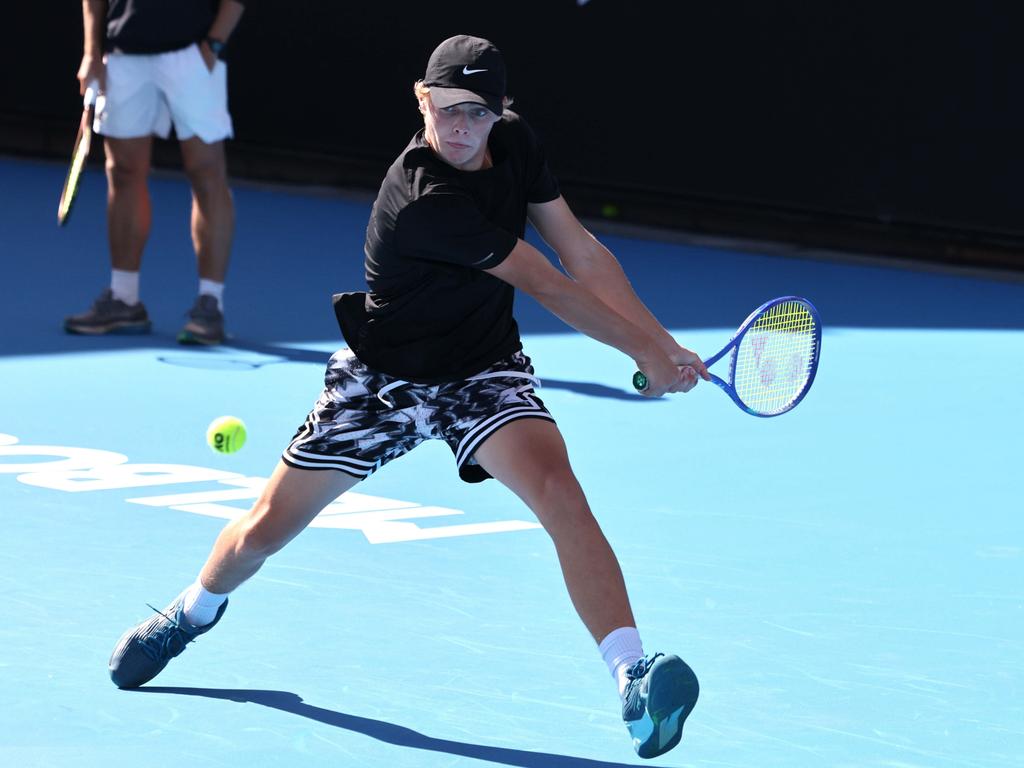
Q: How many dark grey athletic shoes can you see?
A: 2